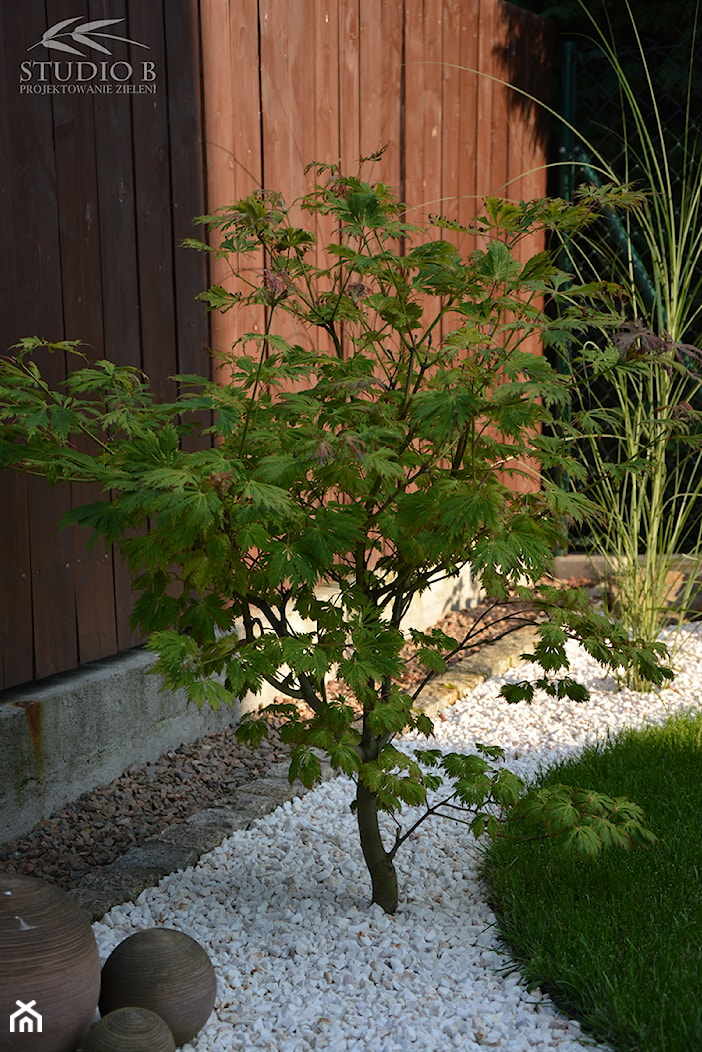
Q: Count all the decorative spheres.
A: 3